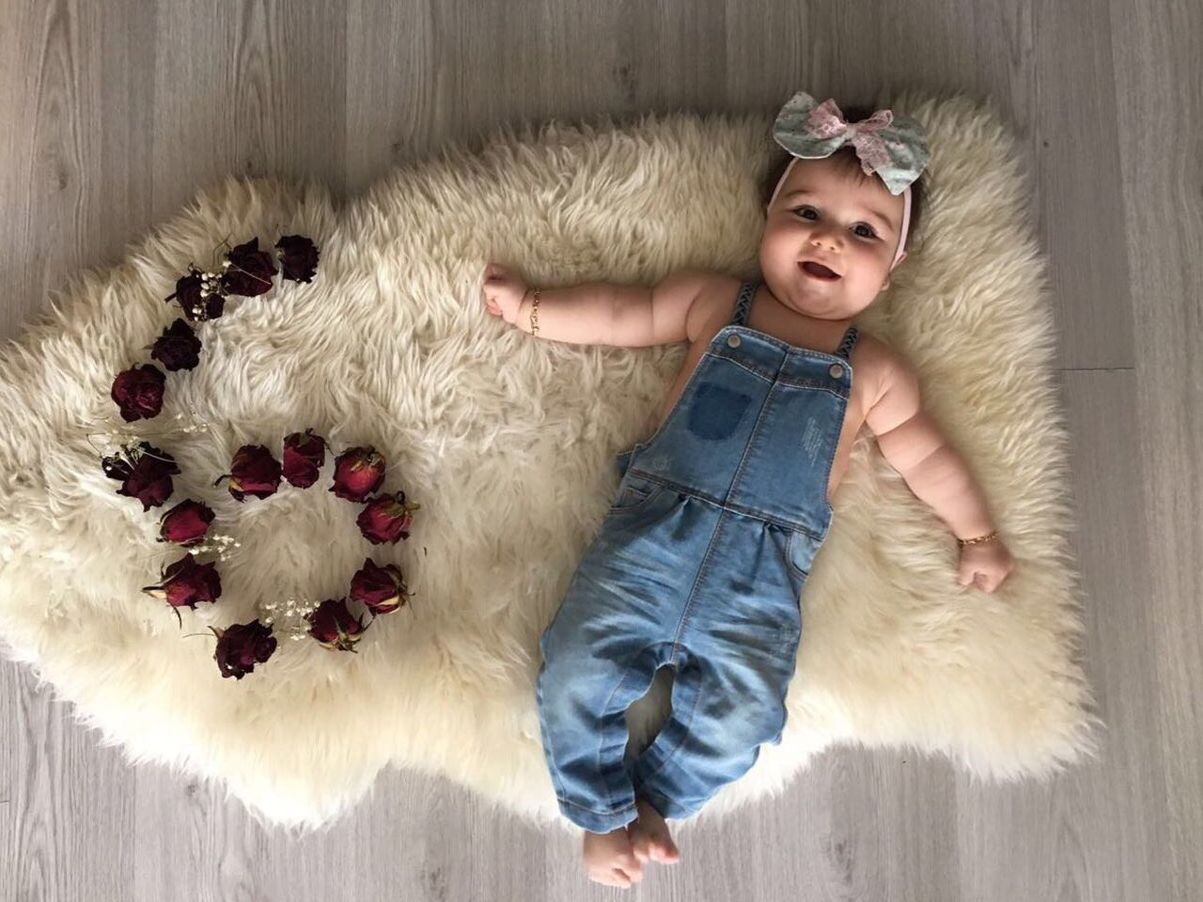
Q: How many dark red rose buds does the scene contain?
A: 15